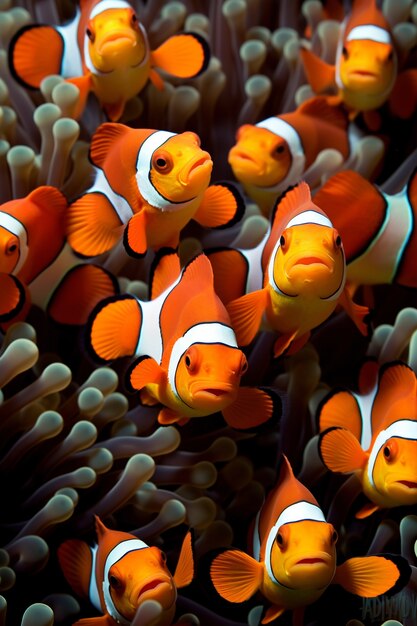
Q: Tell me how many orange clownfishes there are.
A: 11